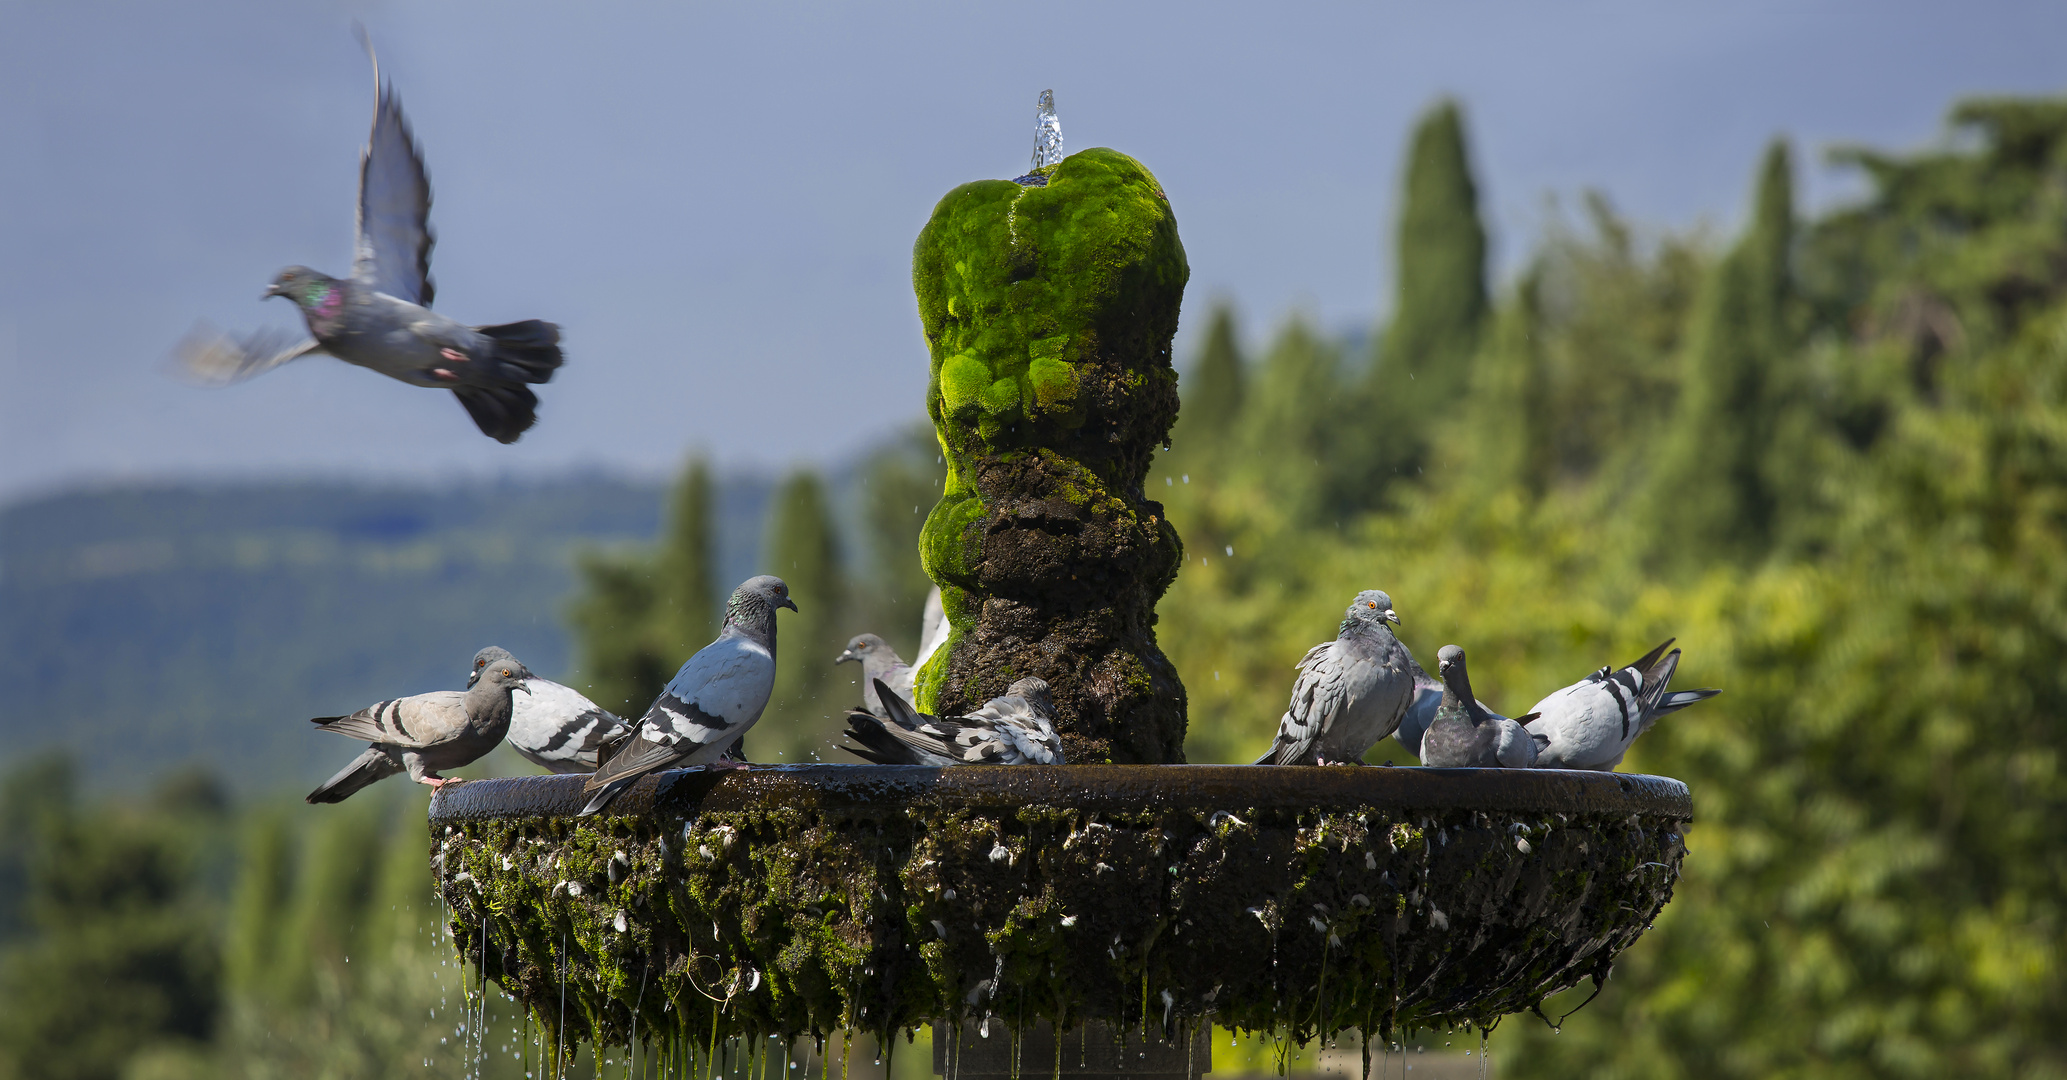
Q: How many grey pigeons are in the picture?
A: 10